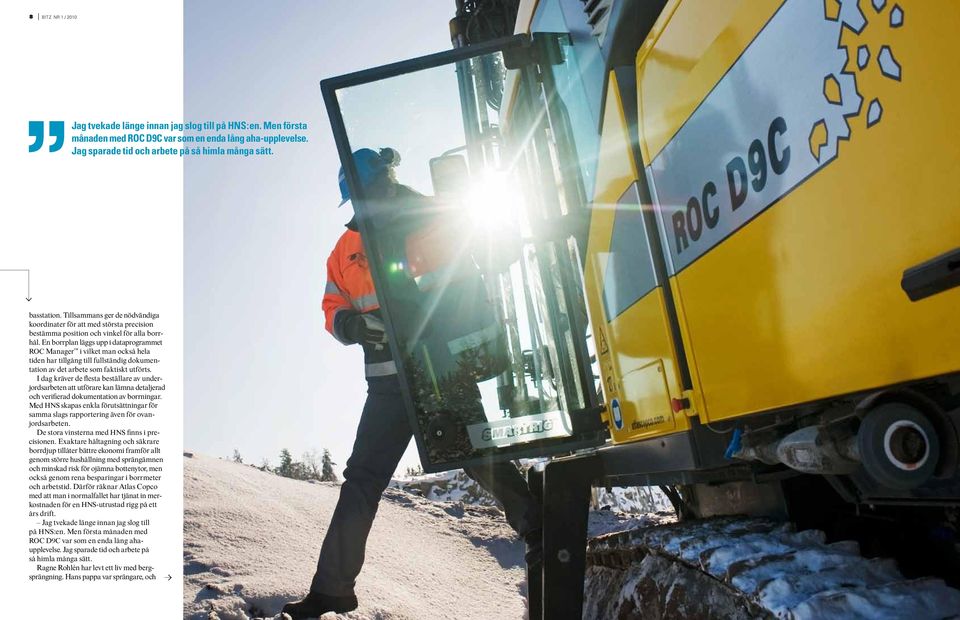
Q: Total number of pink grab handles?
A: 0